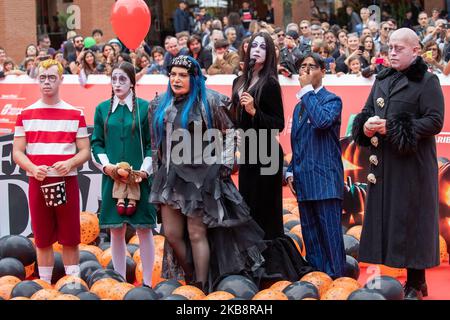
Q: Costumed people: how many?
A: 6